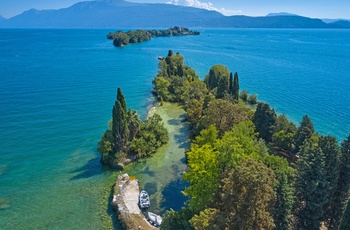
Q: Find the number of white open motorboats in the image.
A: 2